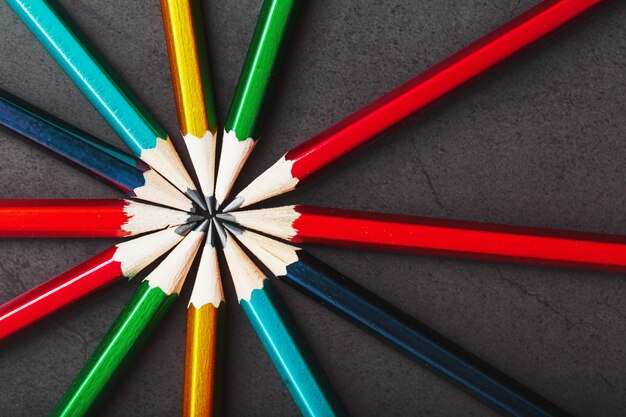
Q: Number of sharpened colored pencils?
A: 12